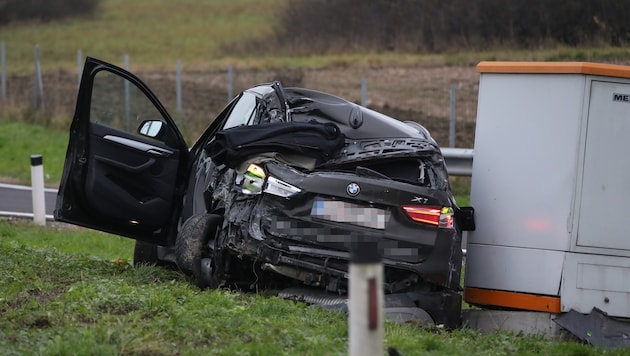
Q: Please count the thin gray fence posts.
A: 8